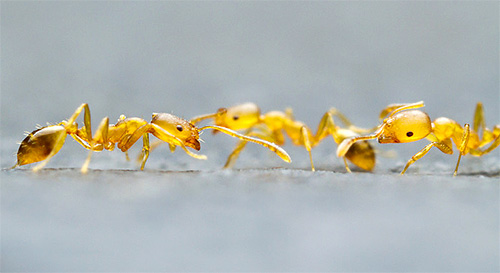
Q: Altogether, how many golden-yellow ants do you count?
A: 3